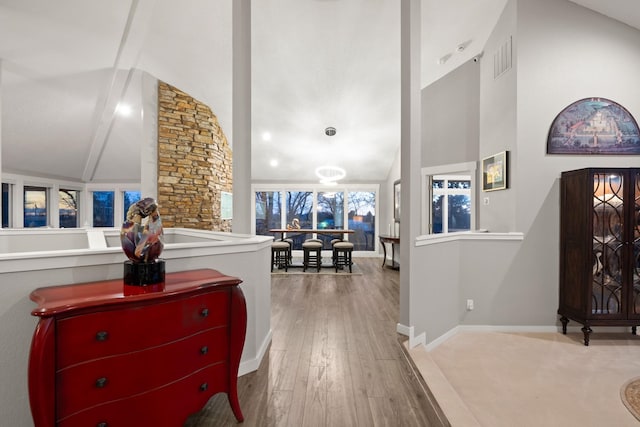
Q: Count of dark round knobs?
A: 6